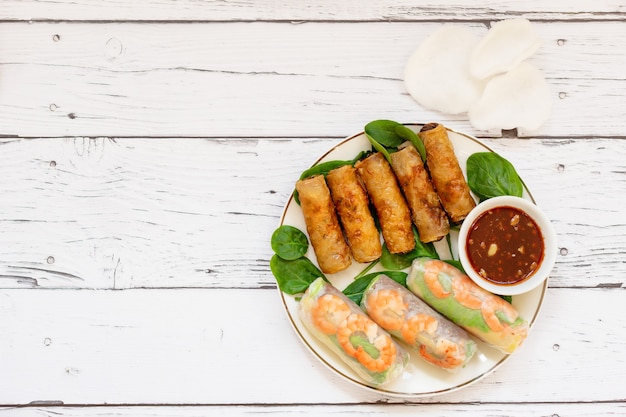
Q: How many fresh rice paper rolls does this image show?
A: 3